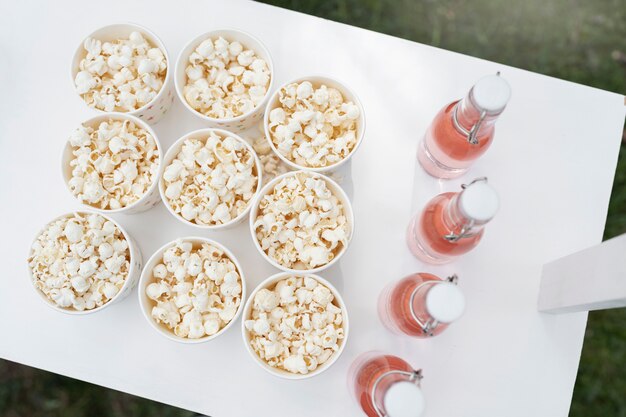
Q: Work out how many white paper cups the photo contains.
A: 9